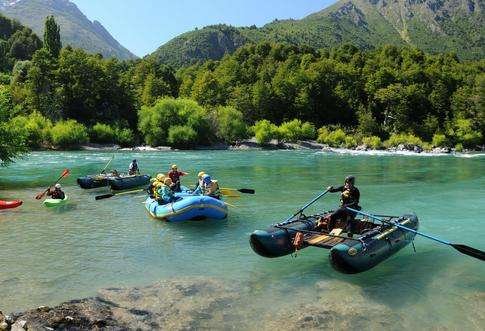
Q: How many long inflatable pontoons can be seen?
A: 4